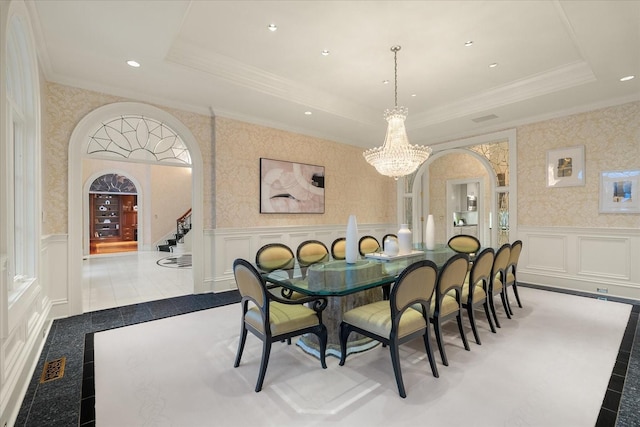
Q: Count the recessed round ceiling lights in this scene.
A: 9